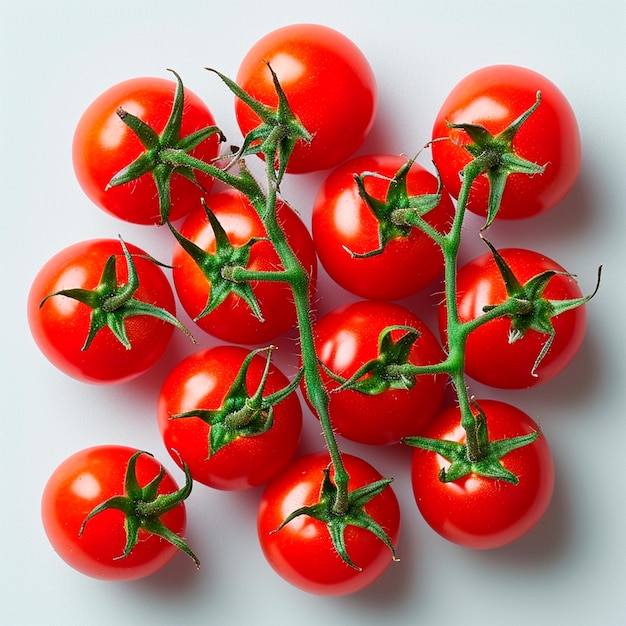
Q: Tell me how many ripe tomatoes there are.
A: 12